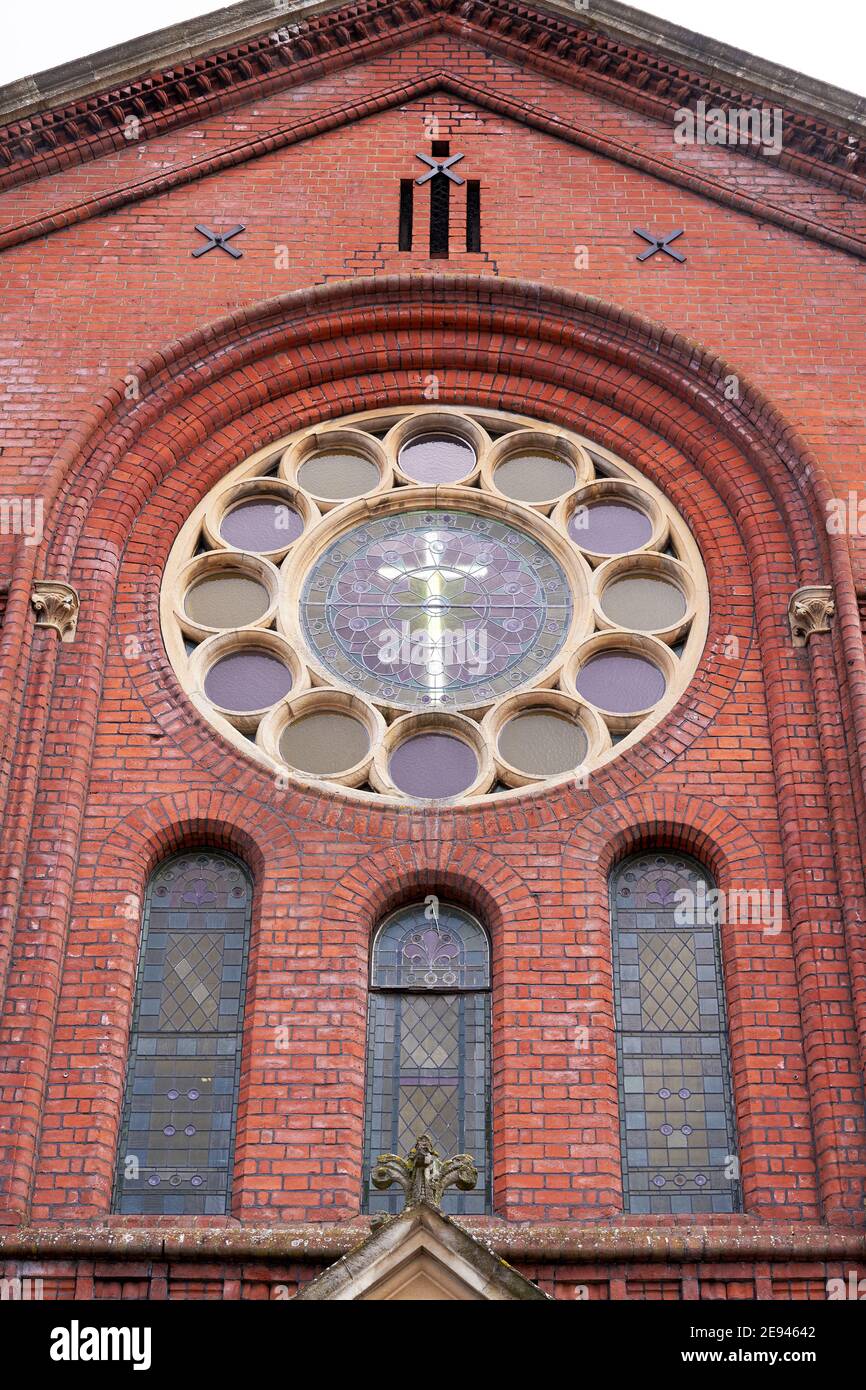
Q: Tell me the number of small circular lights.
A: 12